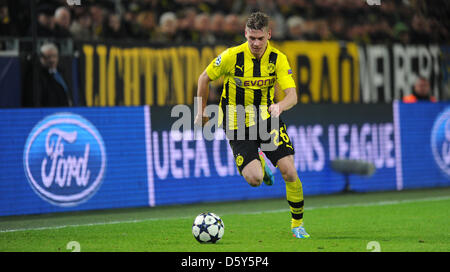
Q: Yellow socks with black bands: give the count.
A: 1